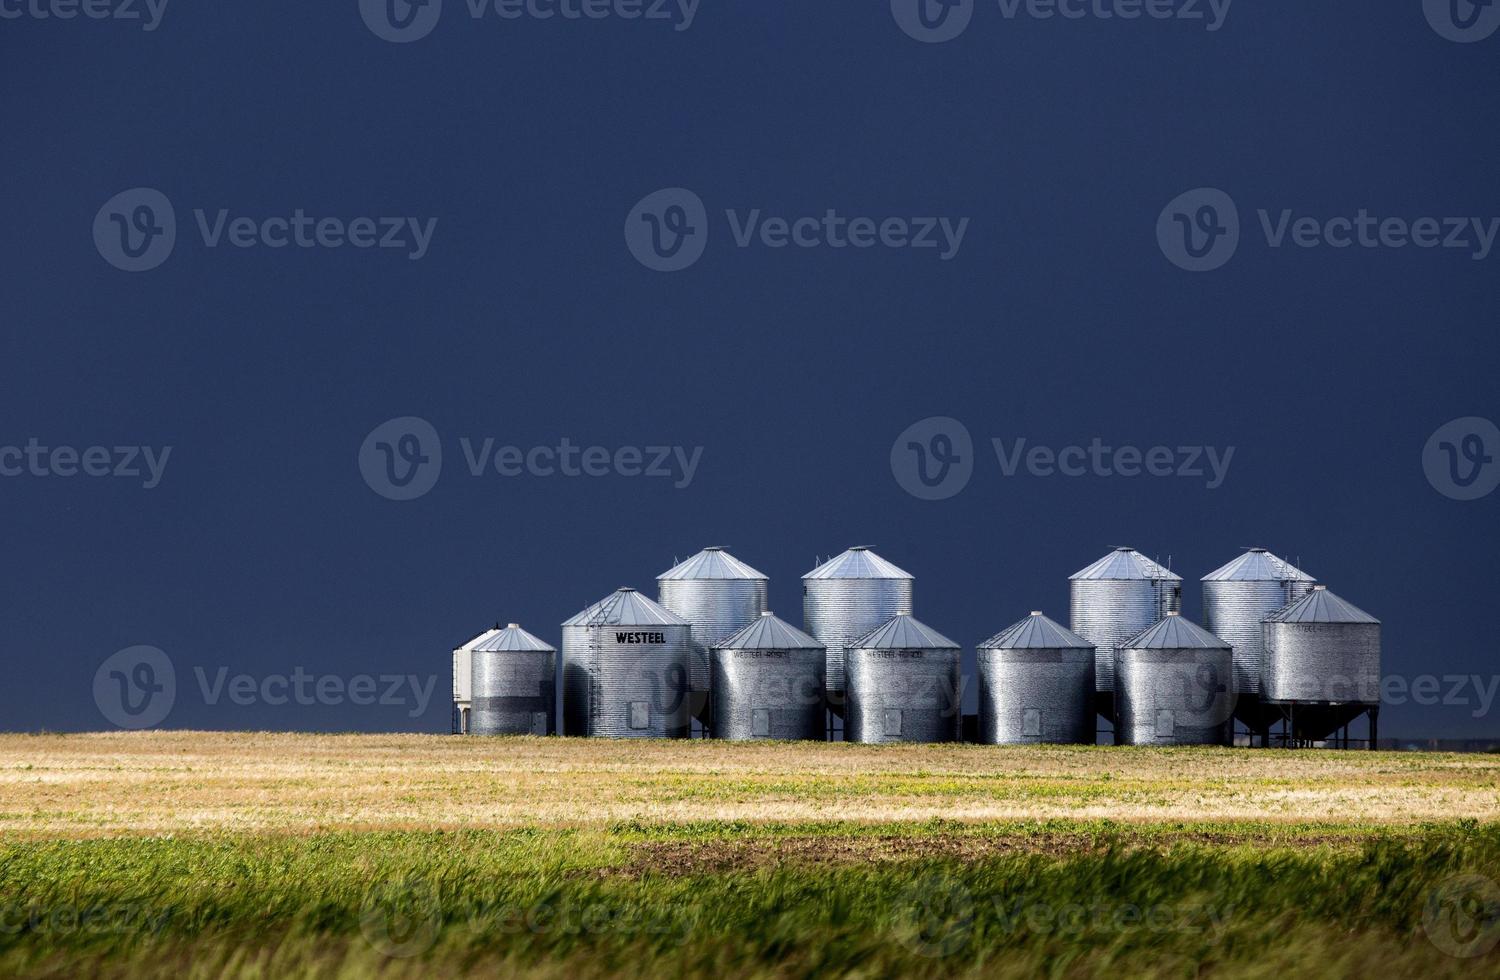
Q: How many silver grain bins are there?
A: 11